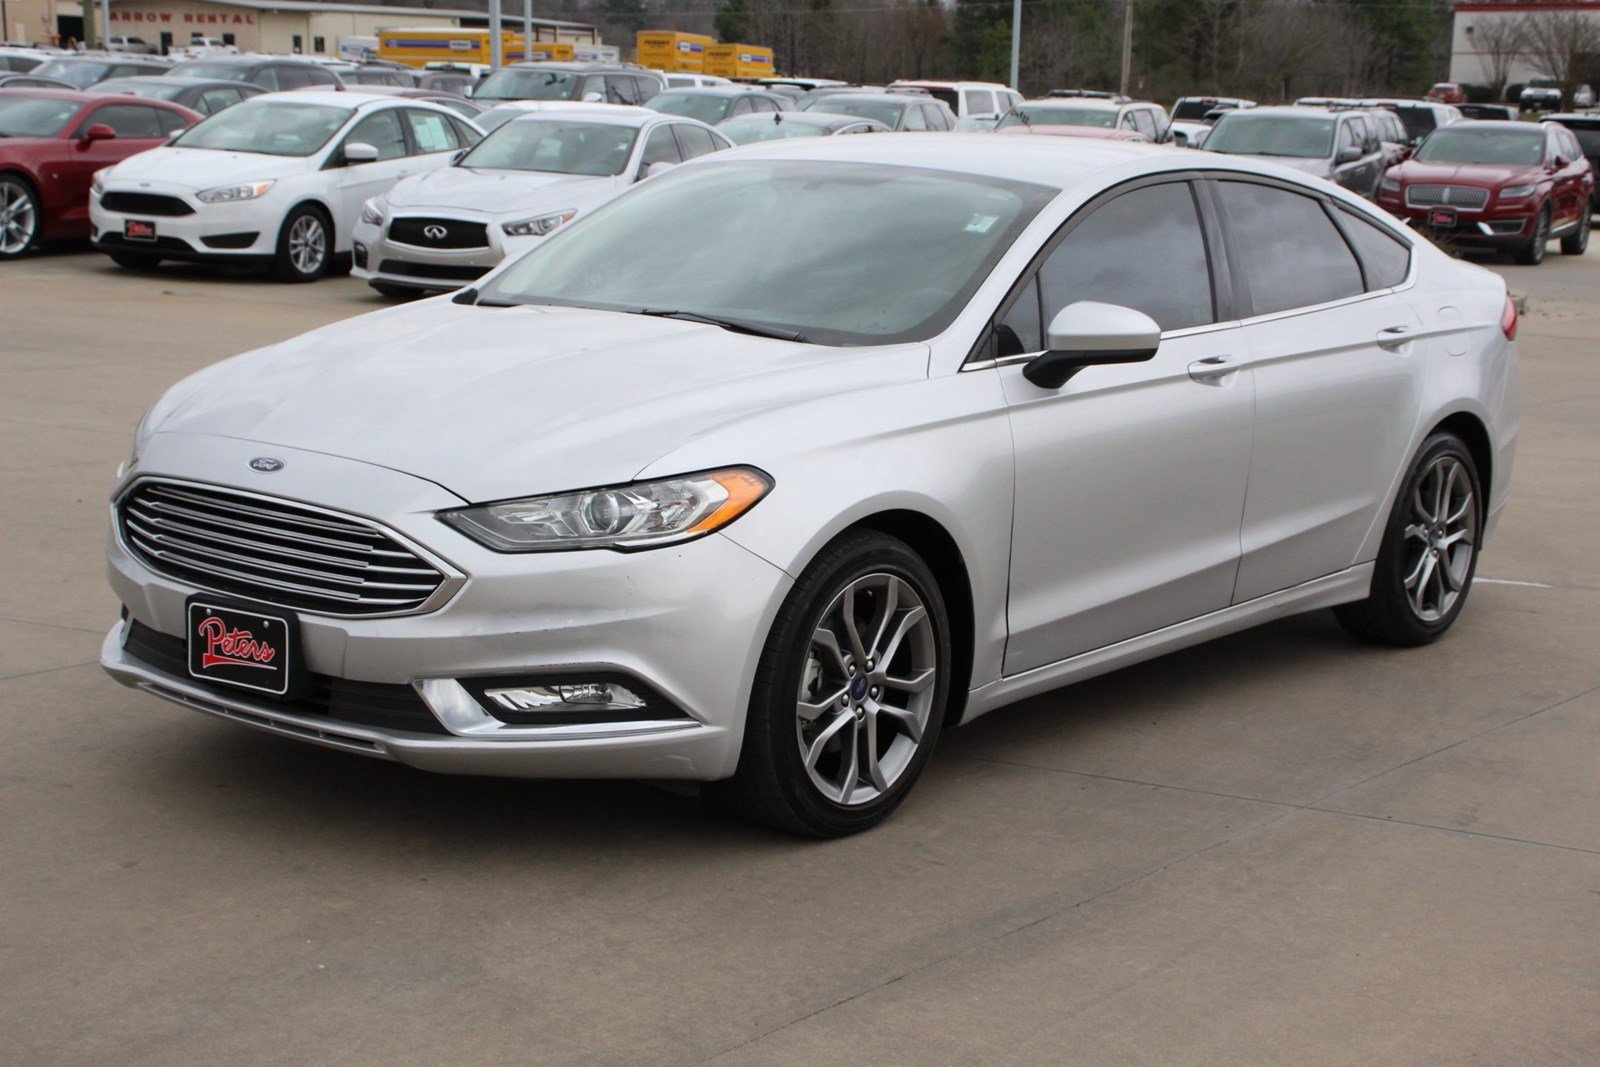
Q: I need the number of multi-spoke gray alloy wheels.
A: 2